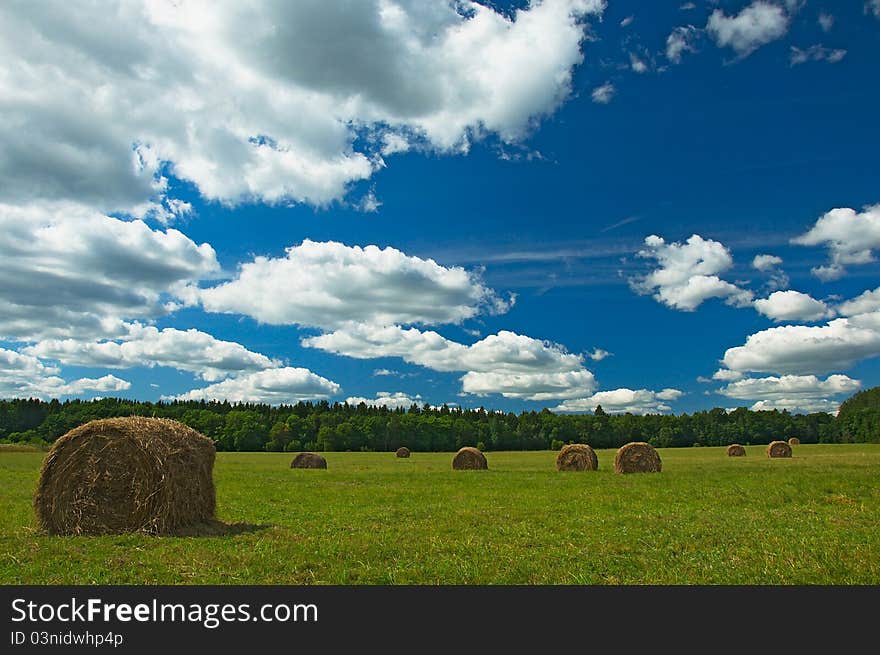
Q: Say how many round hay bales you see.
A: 9